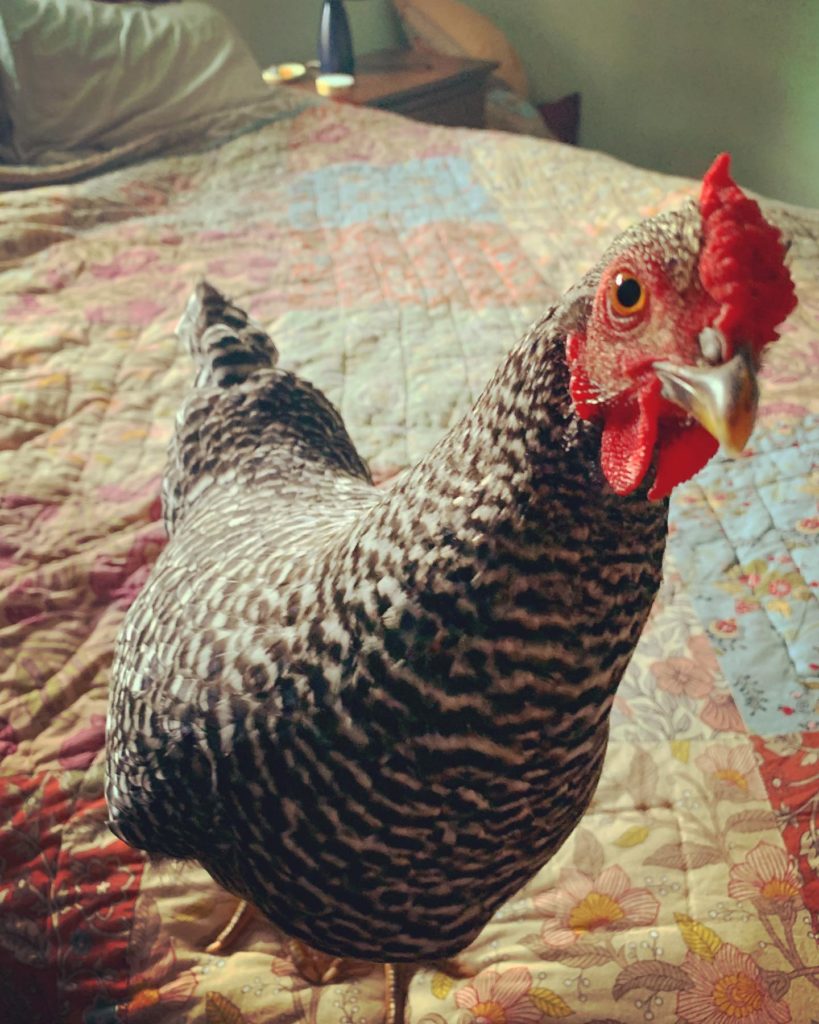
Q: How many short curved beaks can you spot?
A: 1